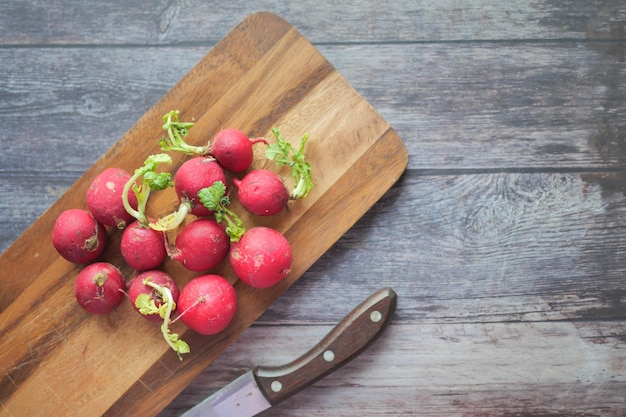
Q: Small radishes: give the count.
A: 11